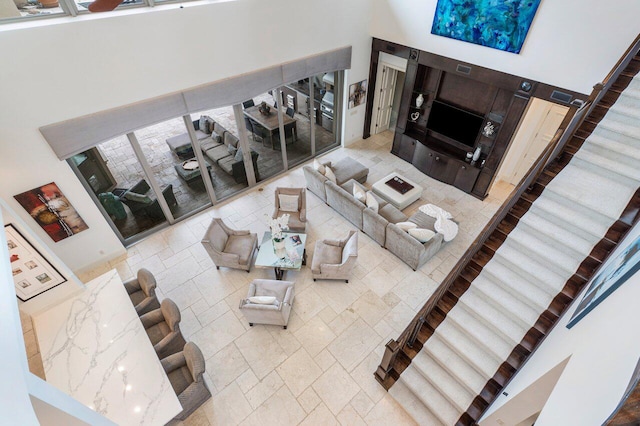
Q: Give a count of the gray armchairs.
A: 4